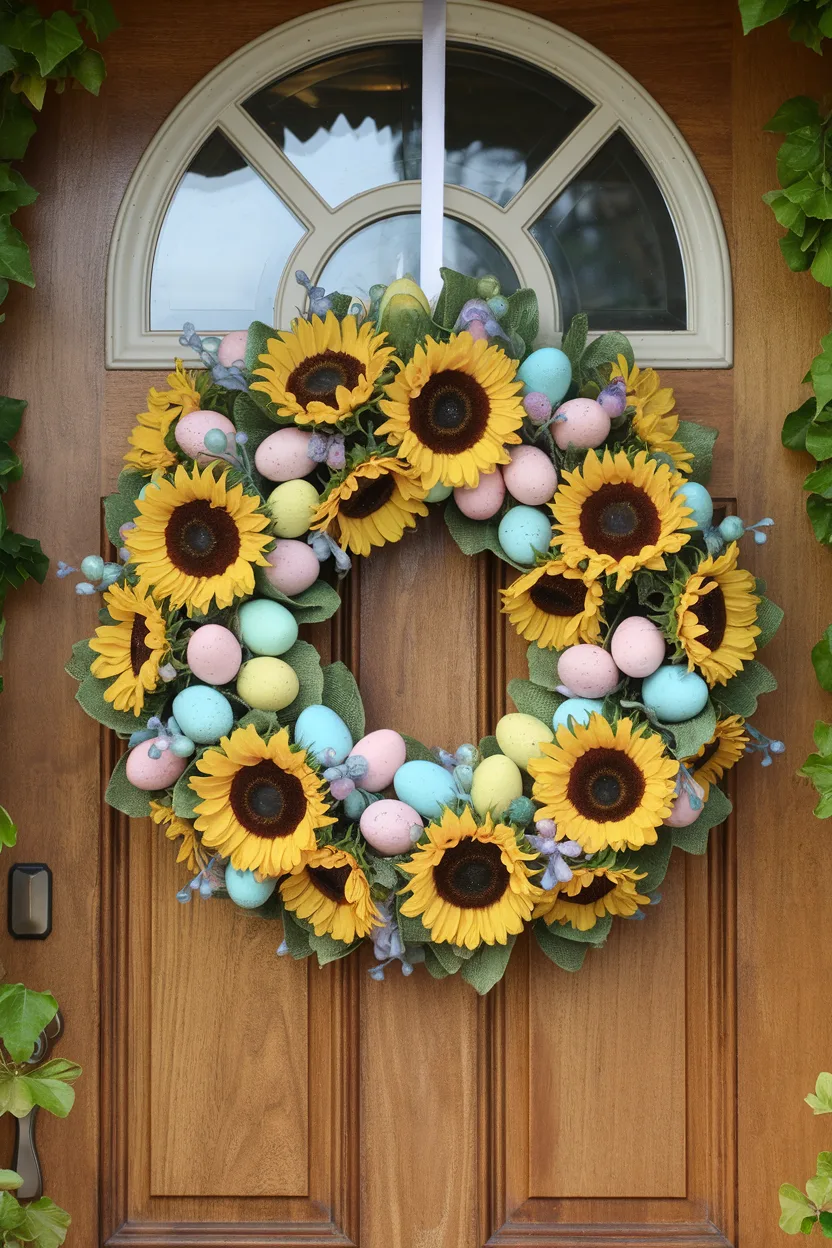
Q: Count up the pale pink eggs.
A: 14